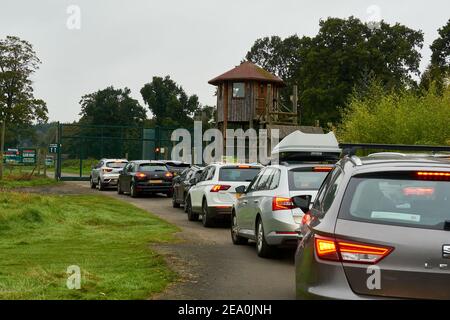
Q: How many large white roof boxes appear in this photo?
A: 1